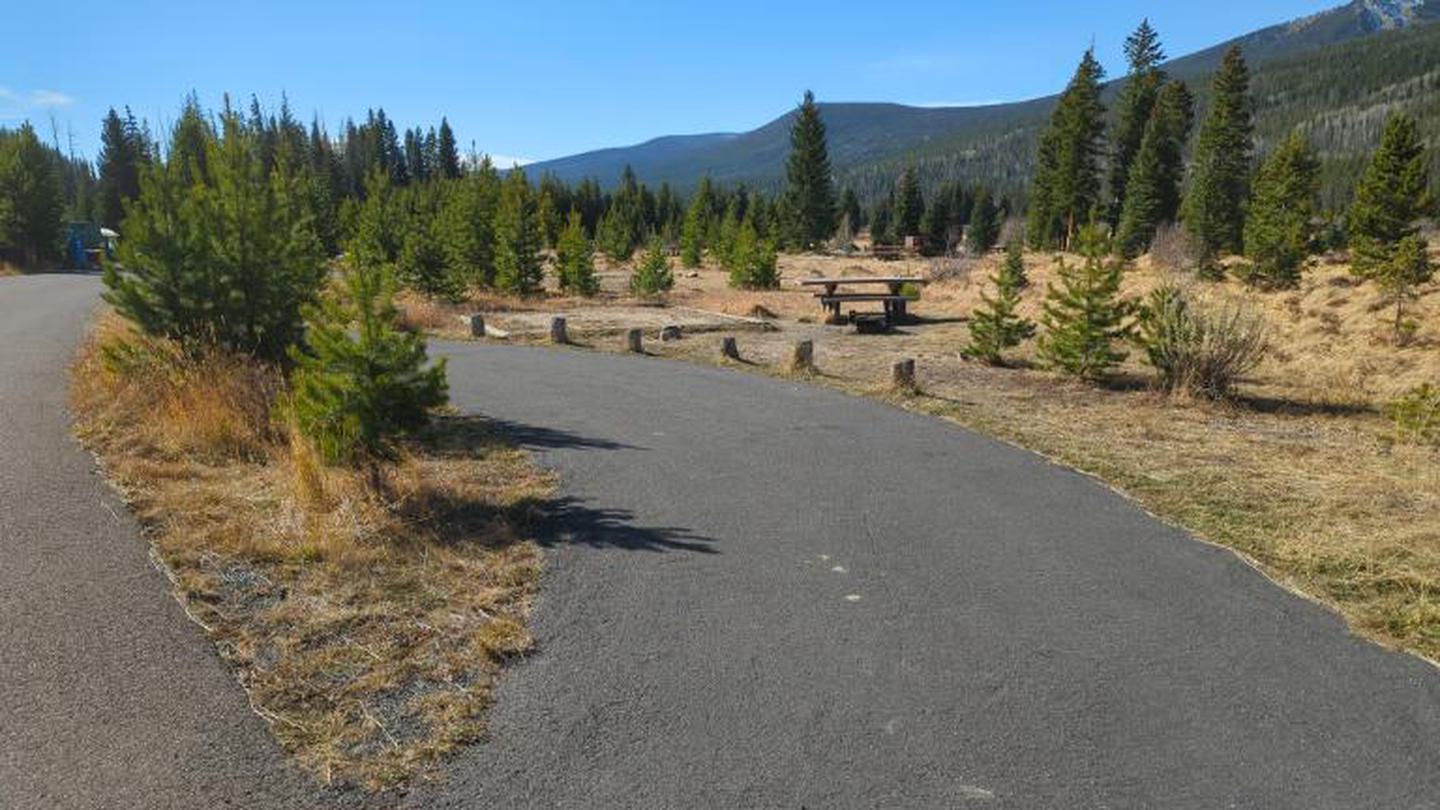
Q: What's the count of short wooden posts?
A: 6